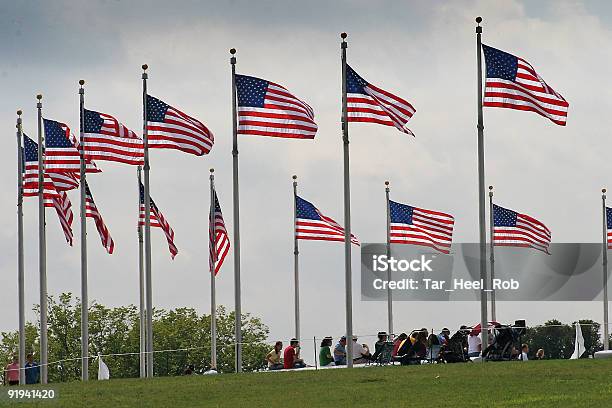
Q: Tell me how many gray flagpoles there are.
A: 13